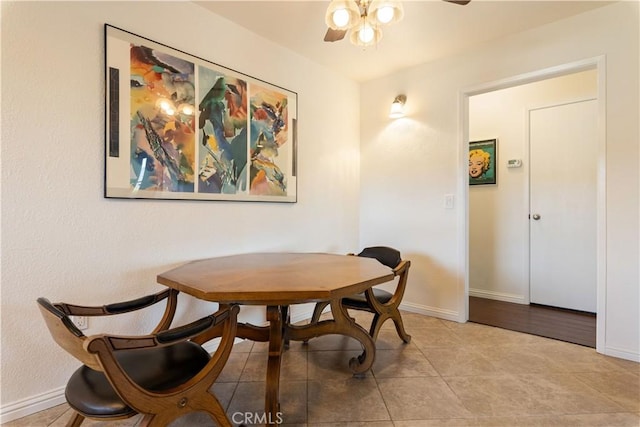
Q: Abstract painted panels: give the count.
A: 3